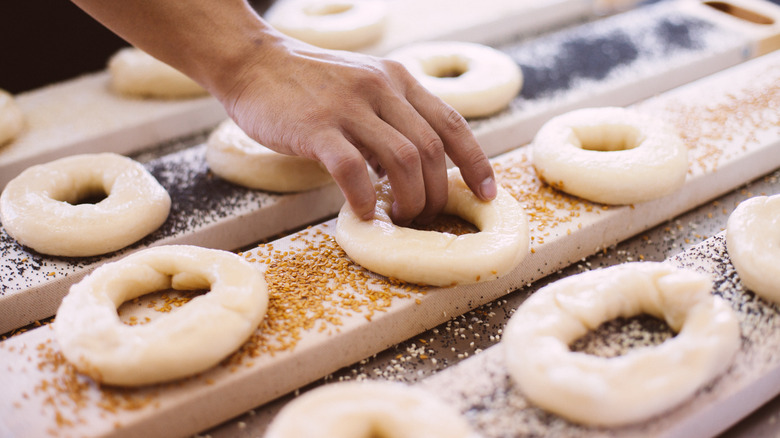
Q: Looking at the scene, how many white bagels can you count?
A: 12